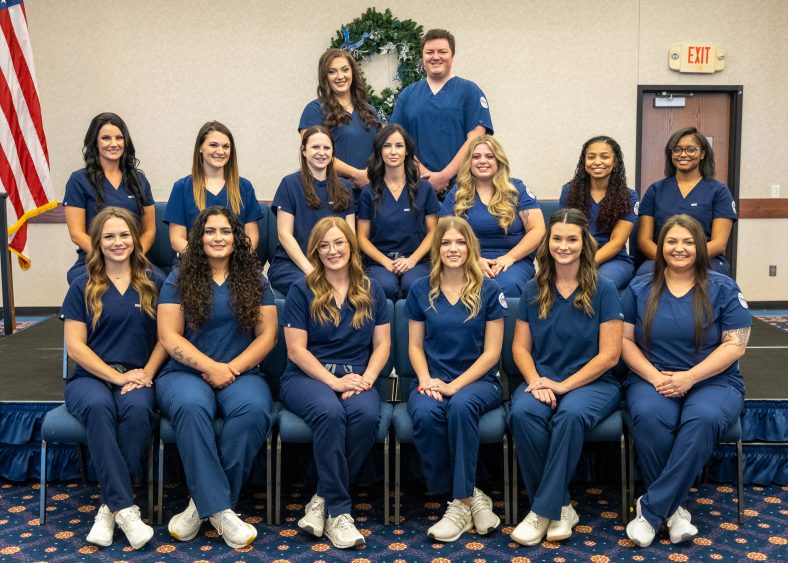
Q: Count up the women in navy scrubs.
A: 14